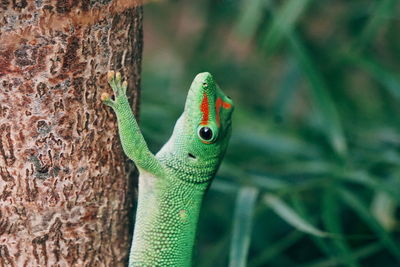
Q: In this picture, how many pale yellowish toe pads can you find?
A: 4